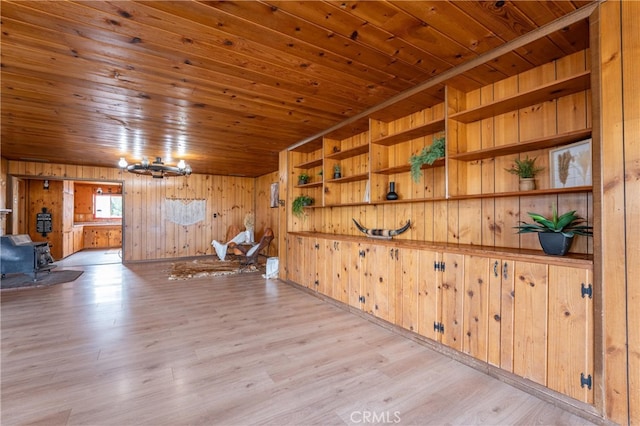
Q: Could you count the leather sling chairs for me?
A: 2